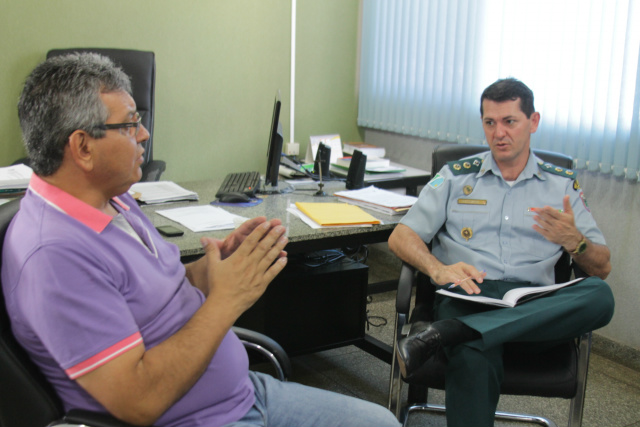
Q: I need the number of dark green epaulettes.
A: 2